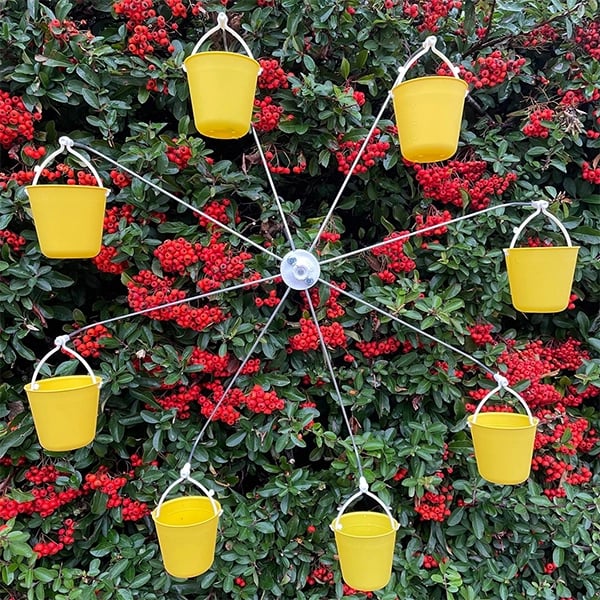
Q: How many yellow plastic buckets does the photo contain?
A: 8